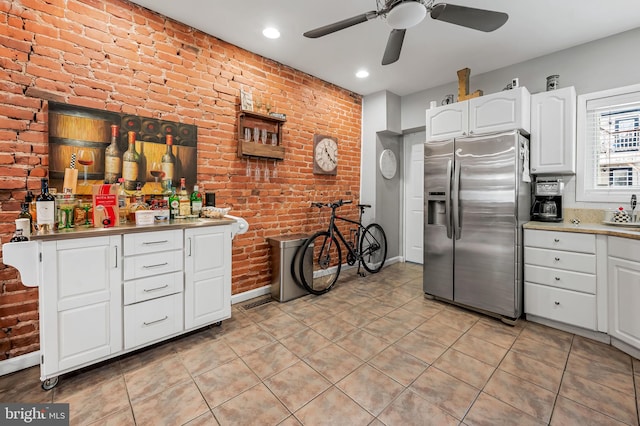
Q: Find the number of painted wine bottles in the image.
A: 3